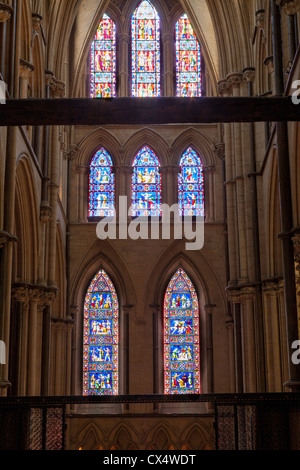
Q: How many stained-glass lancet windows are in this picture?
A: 8